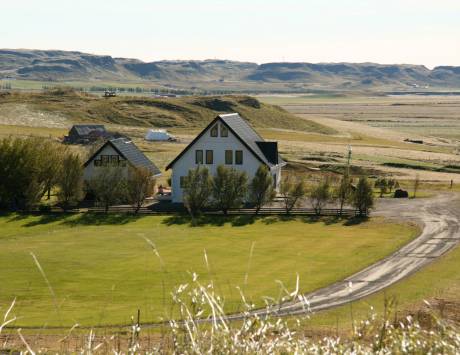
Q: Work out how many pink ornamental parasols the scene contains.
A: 0